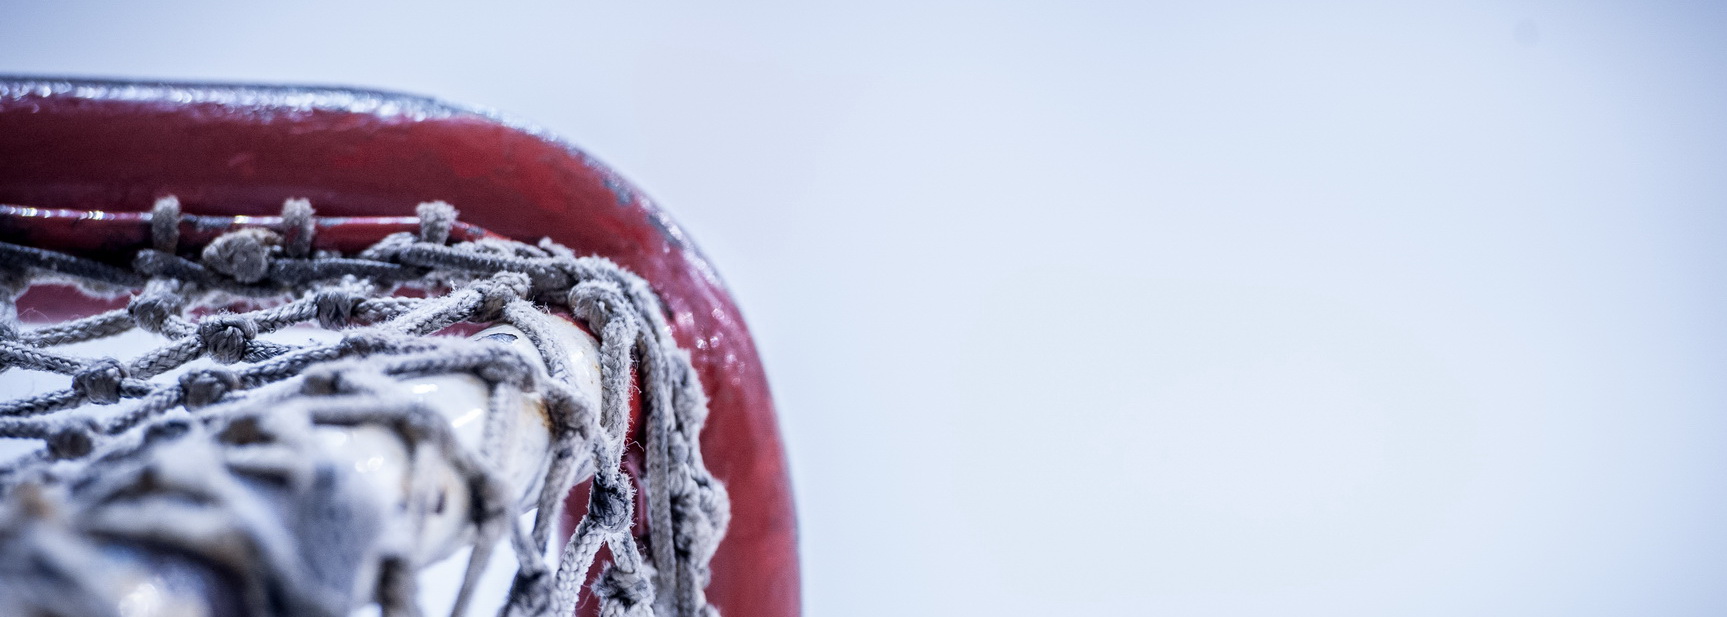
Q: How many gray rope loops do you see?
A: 3